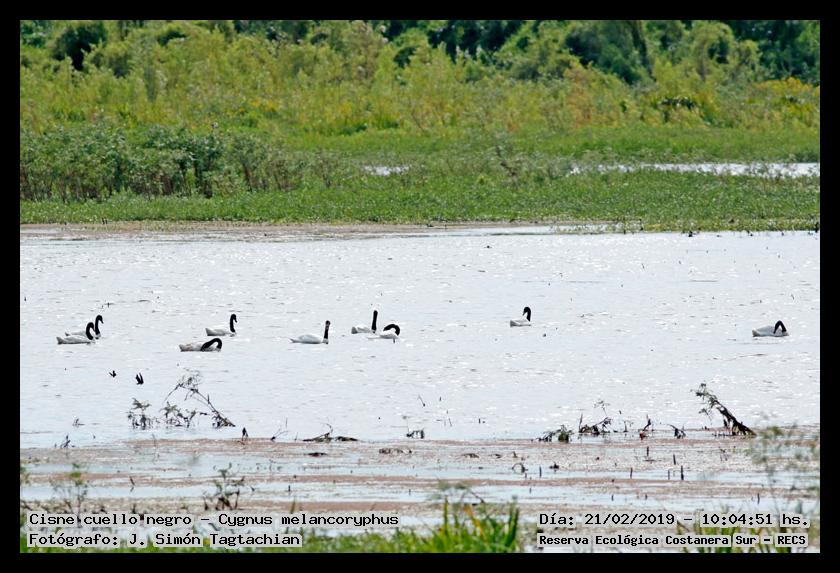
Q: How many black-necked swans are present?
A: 9